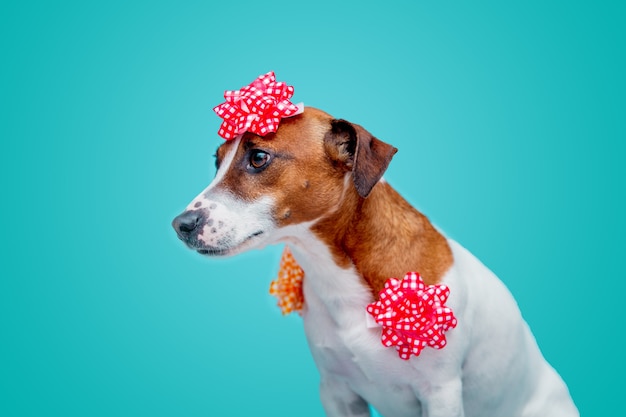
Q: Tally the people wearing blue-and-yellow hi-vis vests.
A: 0